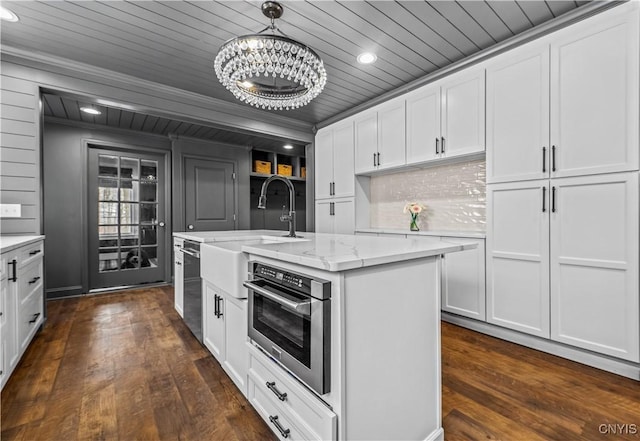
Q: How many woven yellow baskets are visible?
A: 3